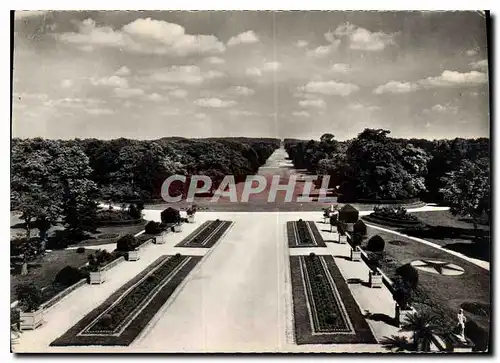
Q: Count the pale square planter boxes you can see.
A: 12